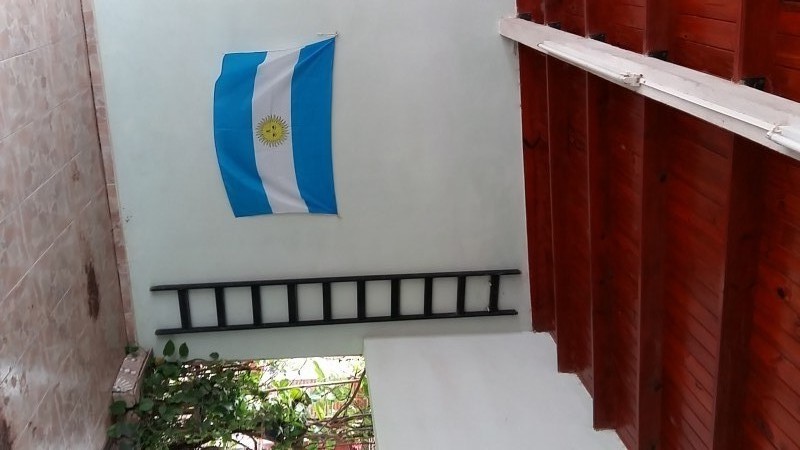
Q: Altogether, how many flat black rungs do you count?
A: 10